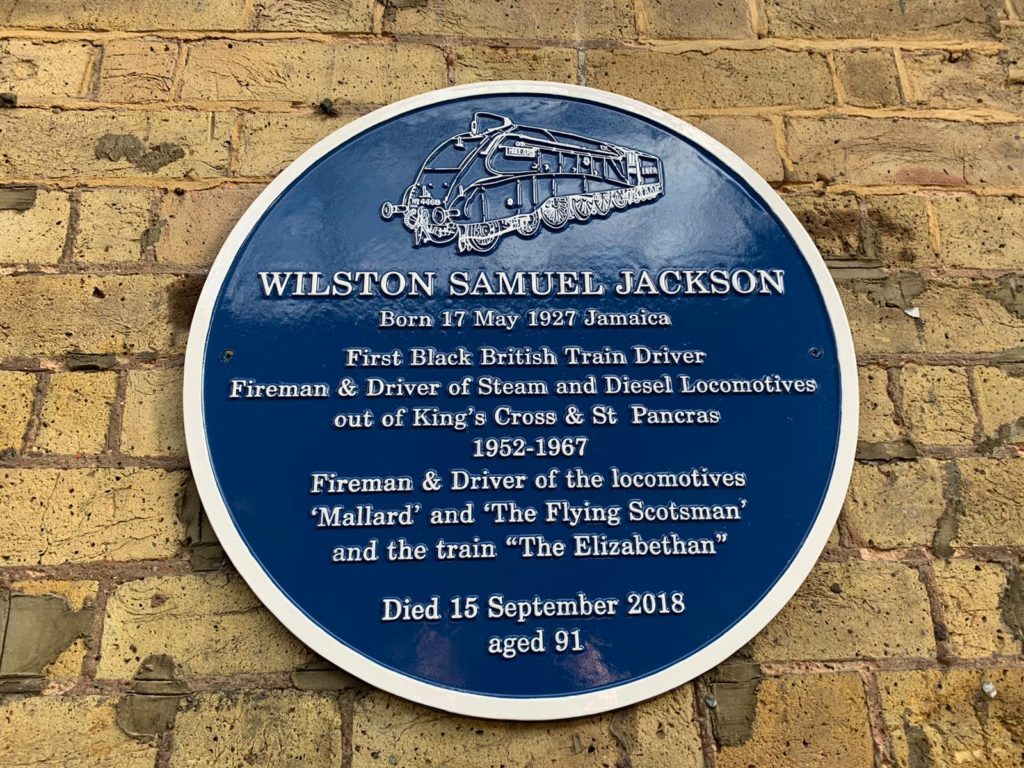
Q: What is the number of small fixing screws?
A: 2